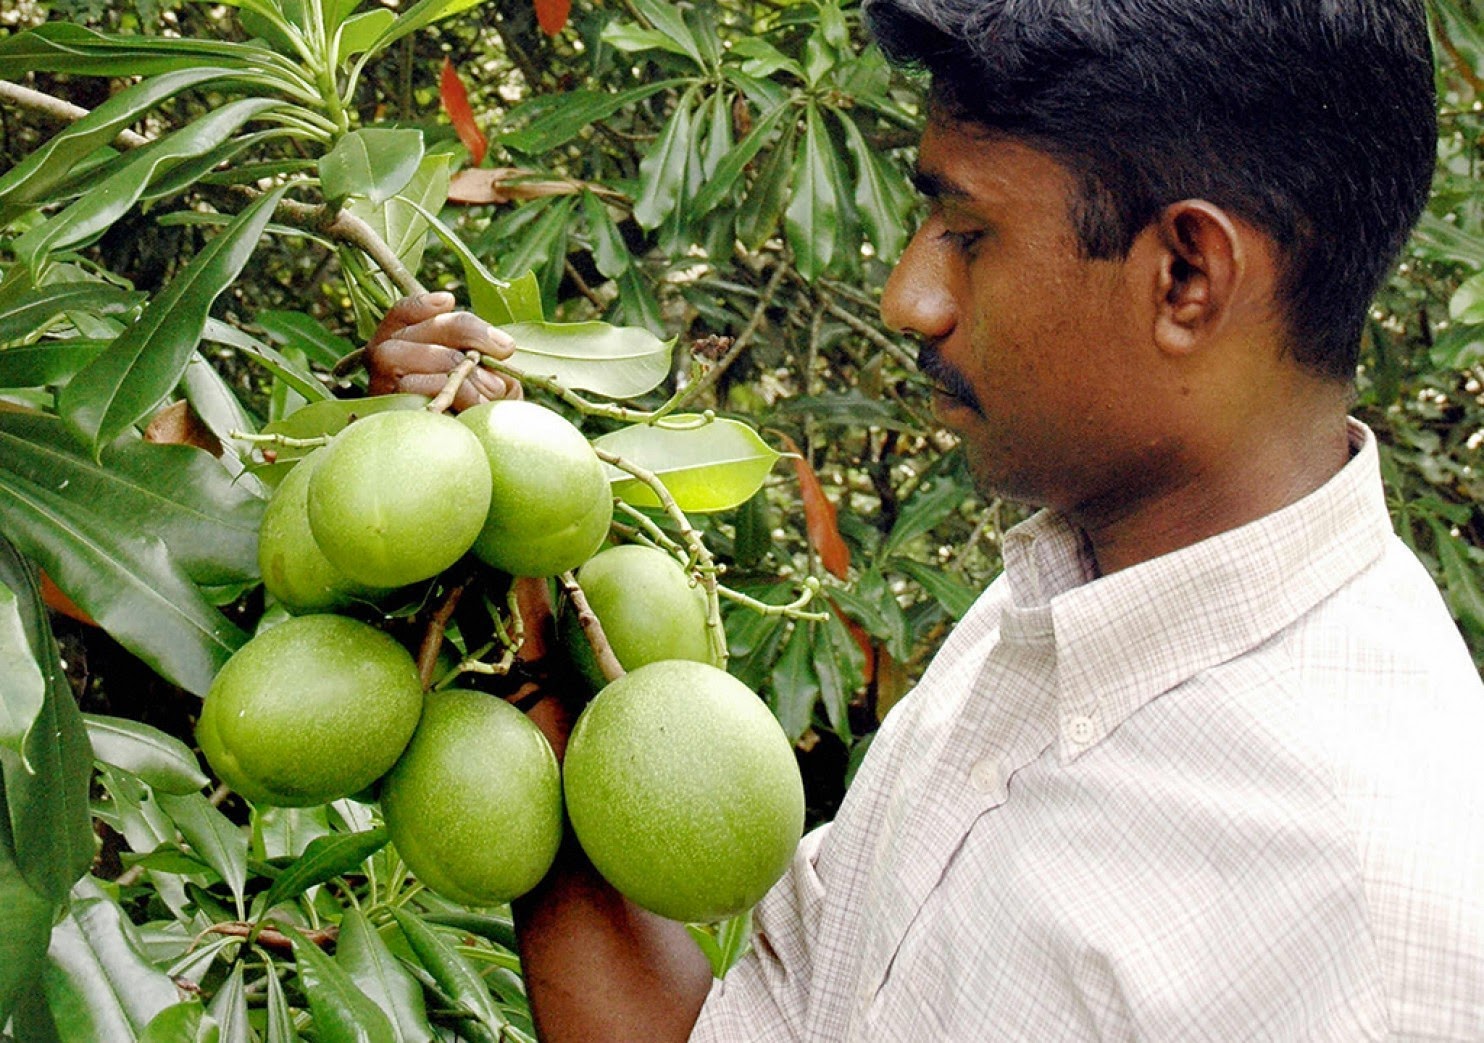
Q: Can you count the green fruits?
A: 7